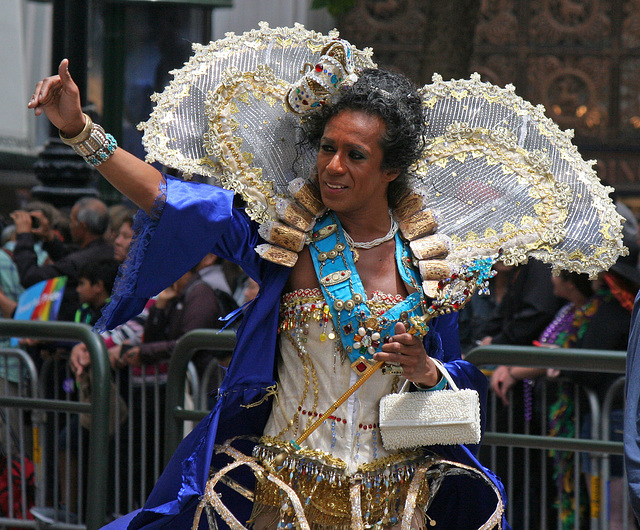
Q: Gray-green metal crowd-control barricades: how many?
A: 3